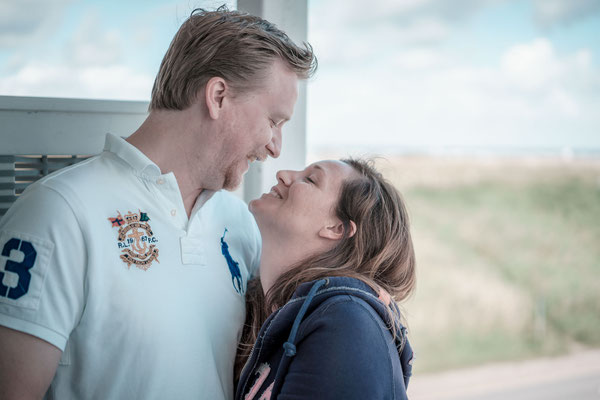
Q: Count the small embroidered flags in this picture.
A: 2